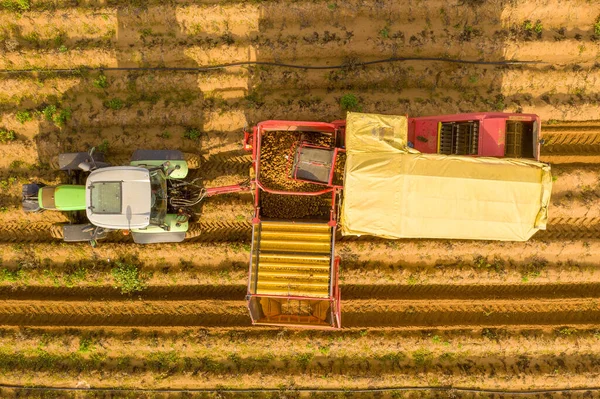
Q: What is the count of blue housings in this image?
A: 0